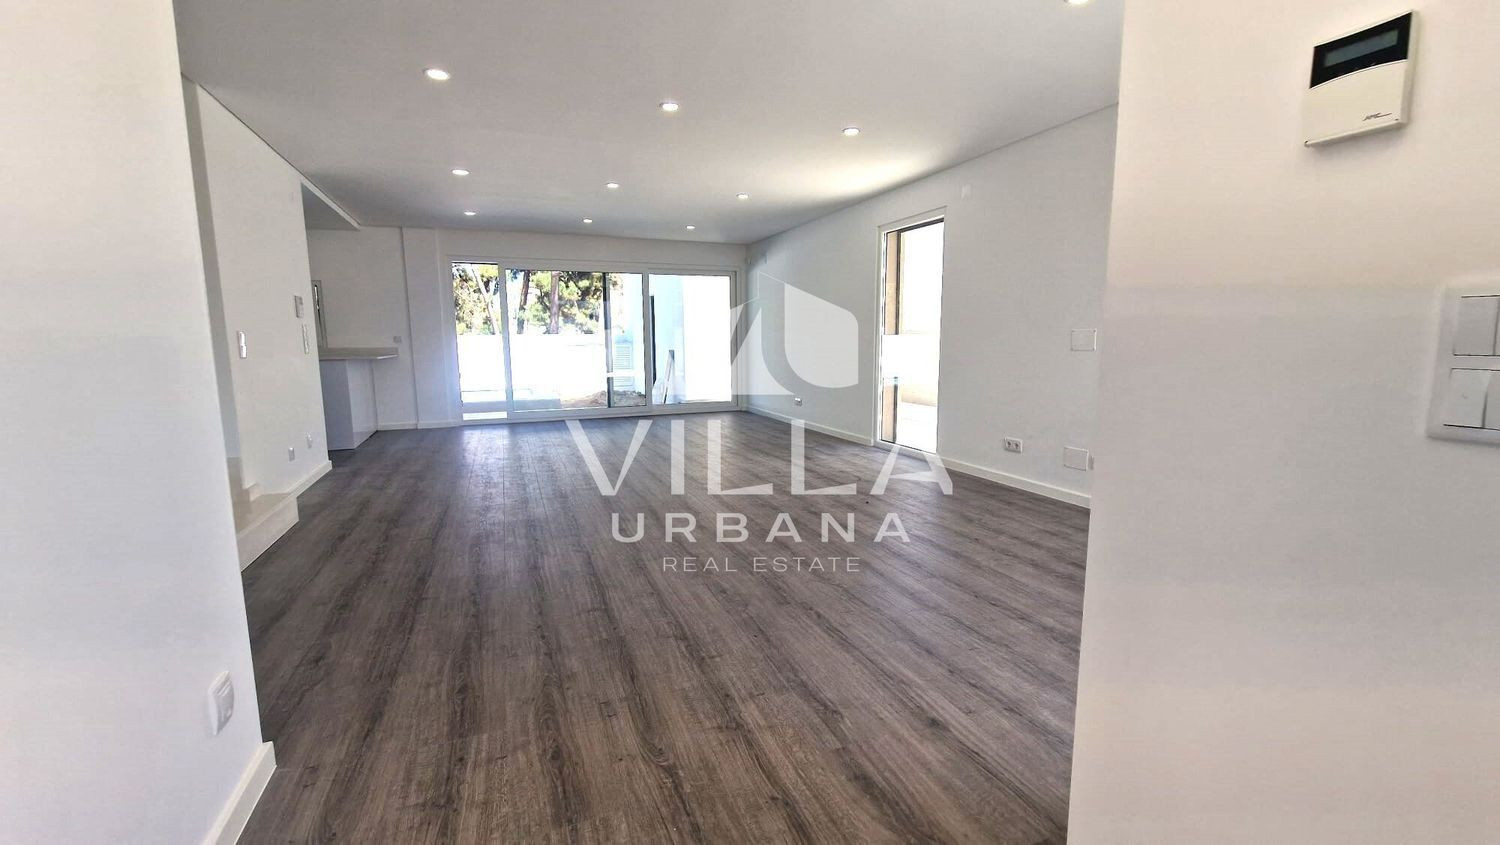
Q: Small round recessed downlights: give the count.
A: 10